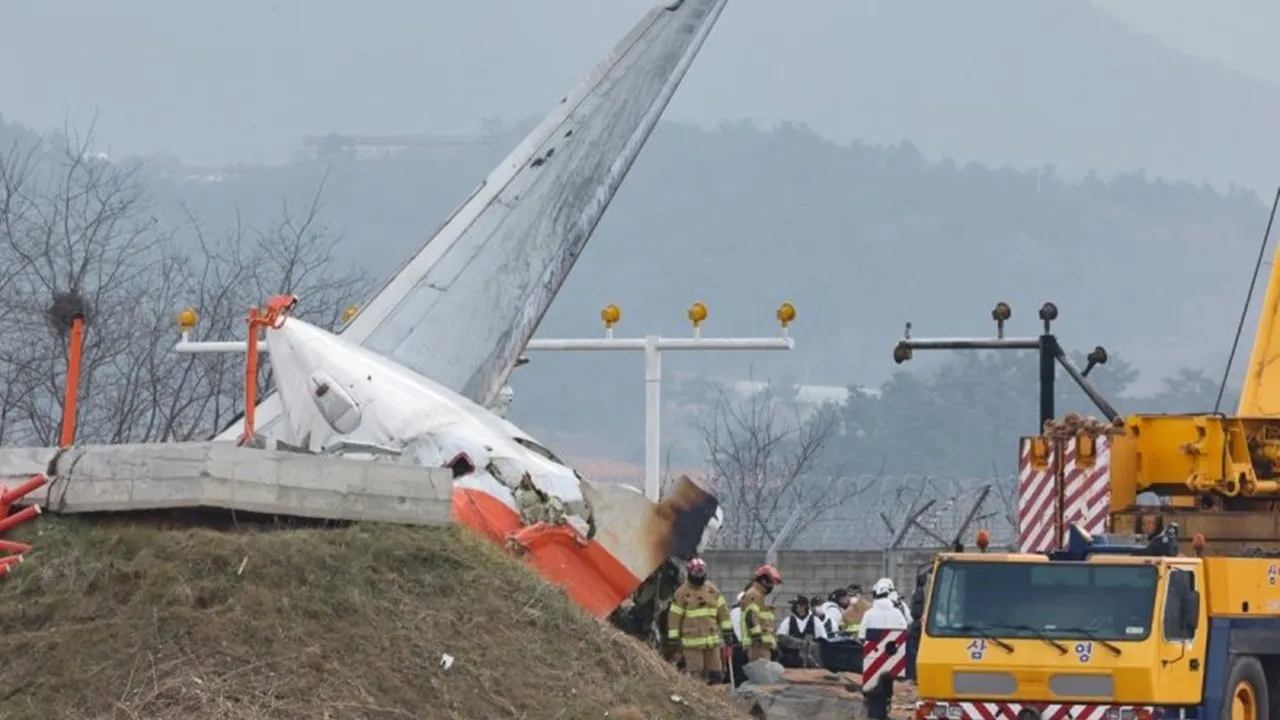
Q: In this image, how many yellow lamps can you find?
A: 5